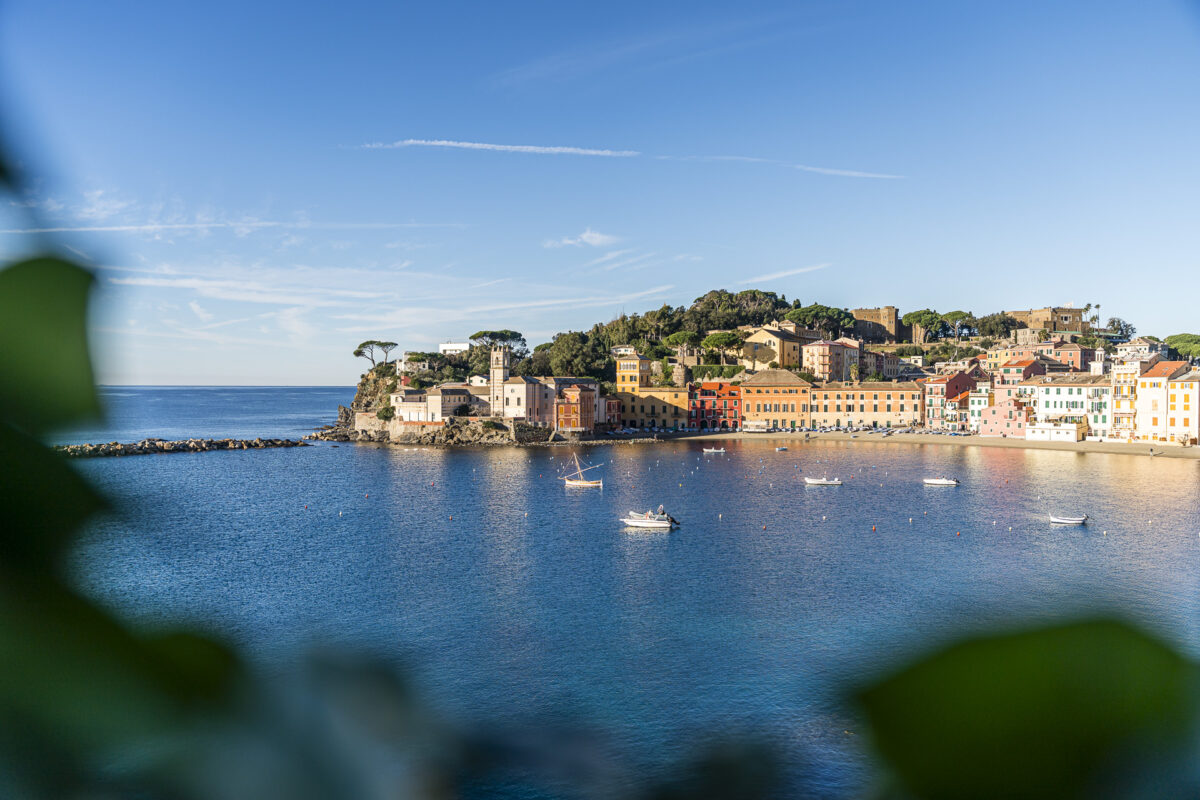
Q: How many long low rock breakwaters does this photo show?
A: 1